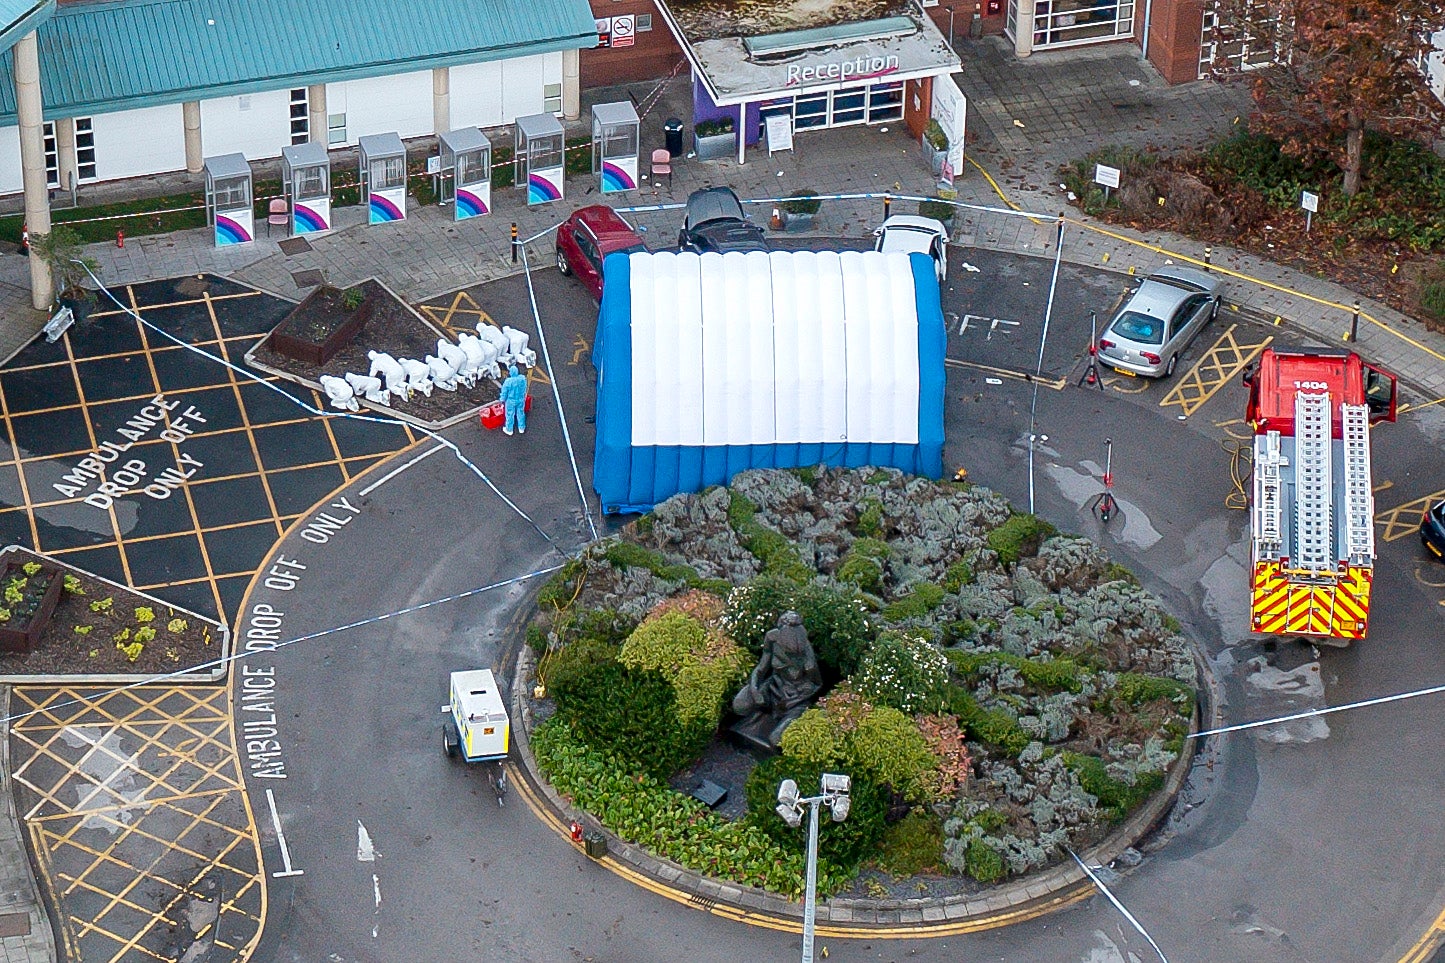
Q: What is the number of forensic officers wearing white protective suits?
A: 10